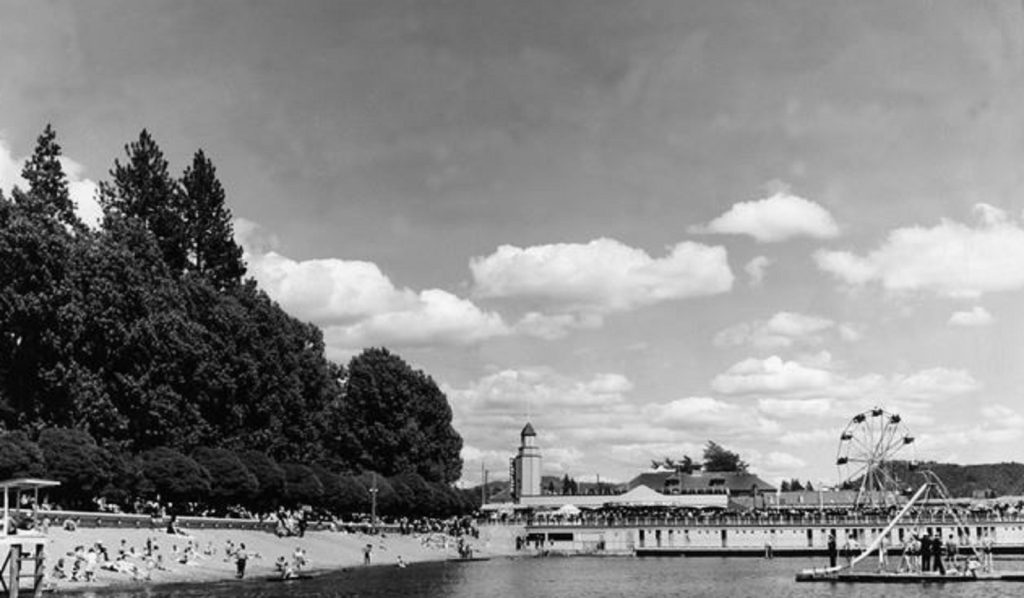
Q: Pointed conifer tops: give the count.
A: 3